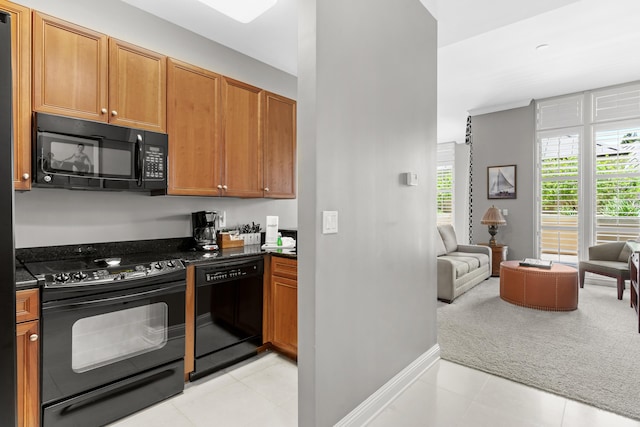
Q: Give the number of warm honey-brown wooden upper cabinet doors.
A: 6